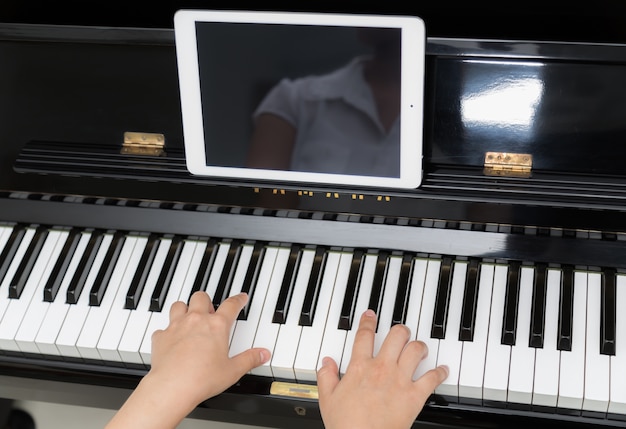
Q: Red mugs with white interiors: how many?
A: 0